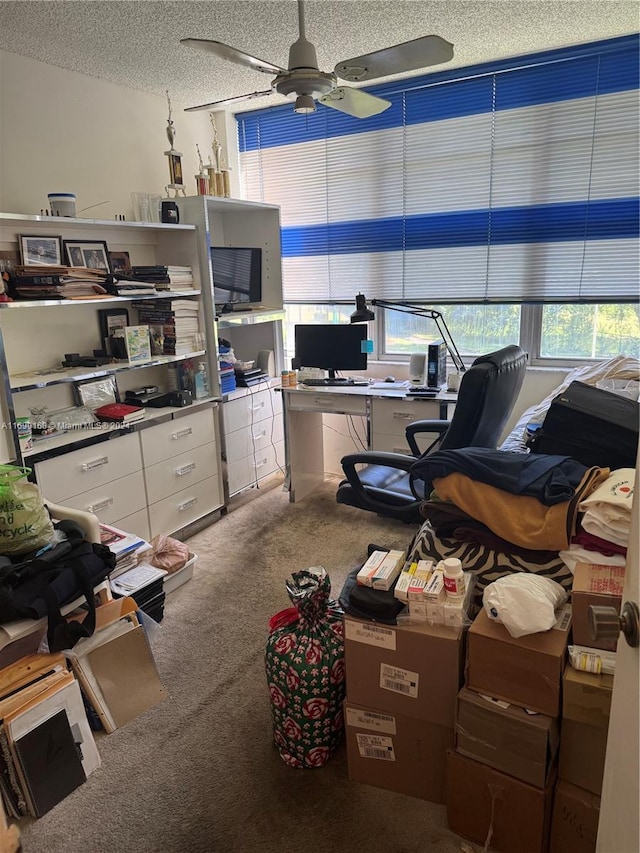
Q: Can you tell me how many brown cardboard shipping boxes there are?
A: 8